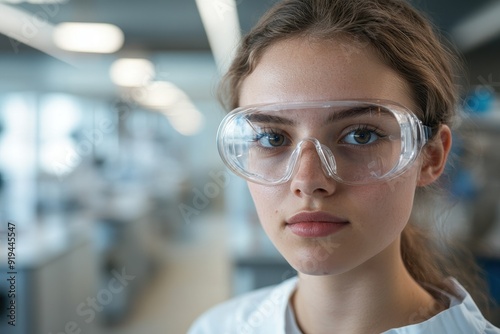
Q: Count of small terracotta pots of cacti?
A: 0